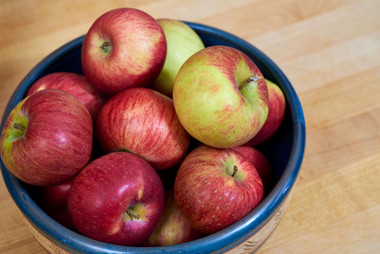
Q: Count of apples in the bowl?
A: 12